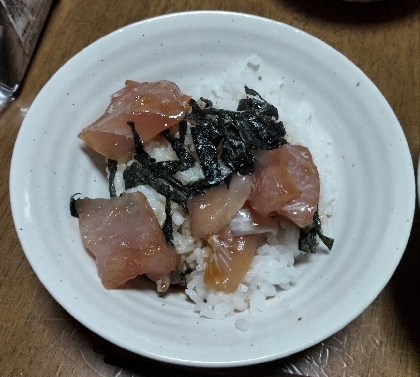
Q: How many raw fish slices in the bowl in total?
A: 5